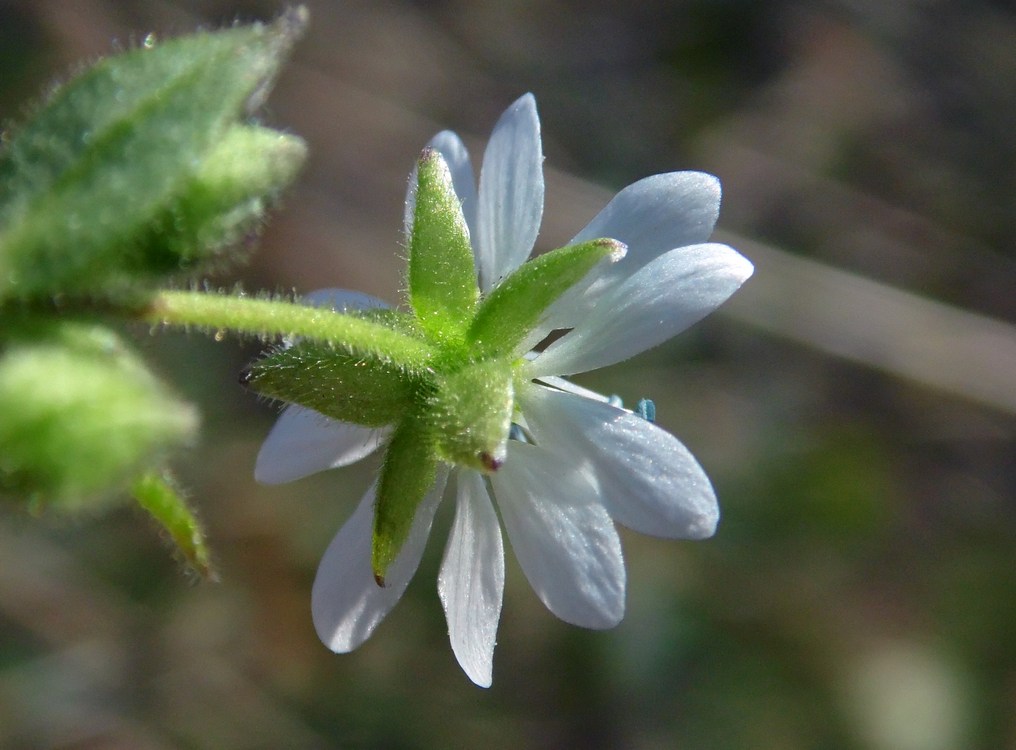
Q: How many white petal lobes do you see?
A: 10